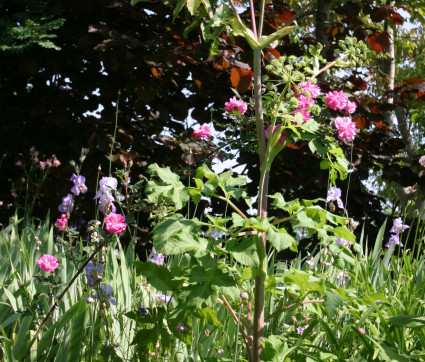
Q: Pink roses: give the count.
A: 12